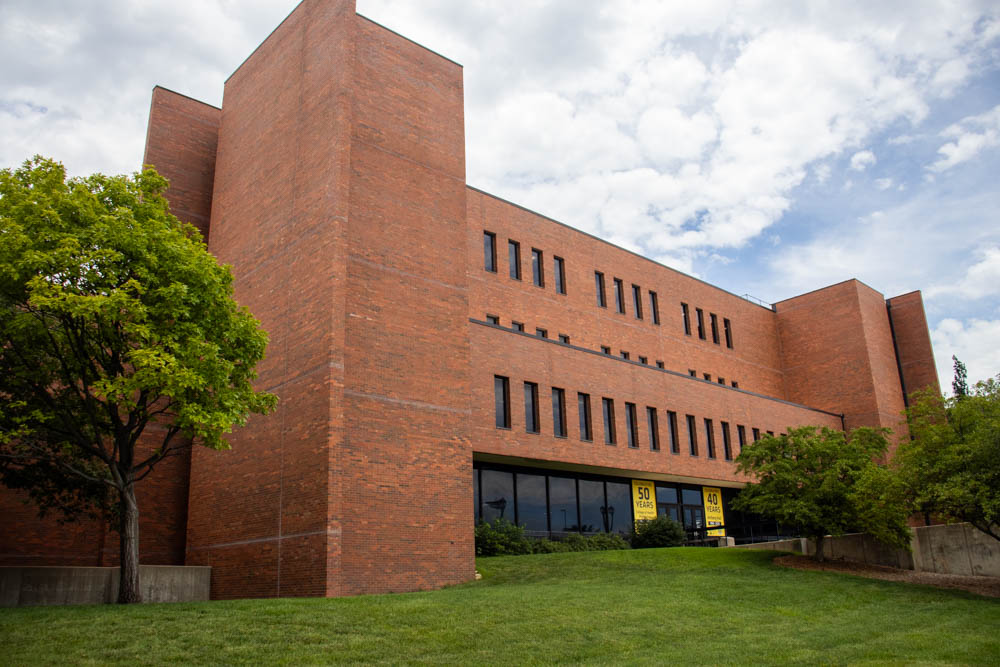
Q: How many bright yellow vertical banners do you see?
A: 2